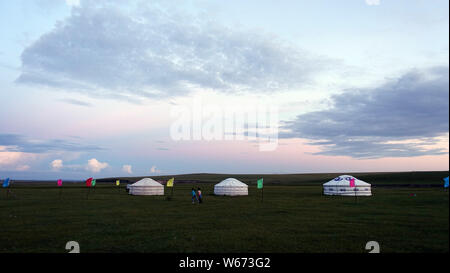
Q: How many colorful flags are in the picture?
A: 9